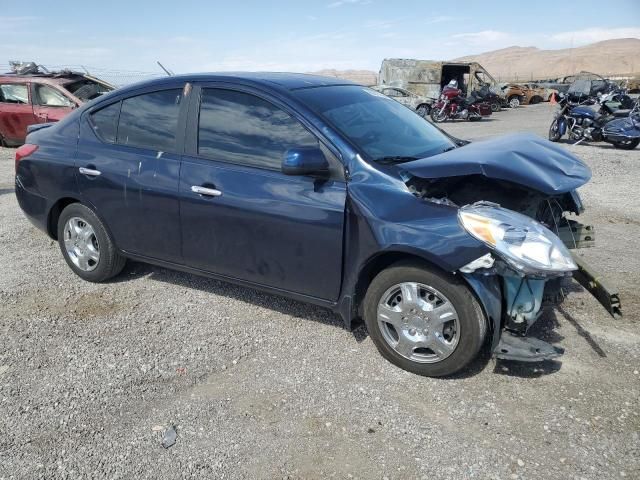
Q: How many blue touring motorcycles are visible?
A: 1